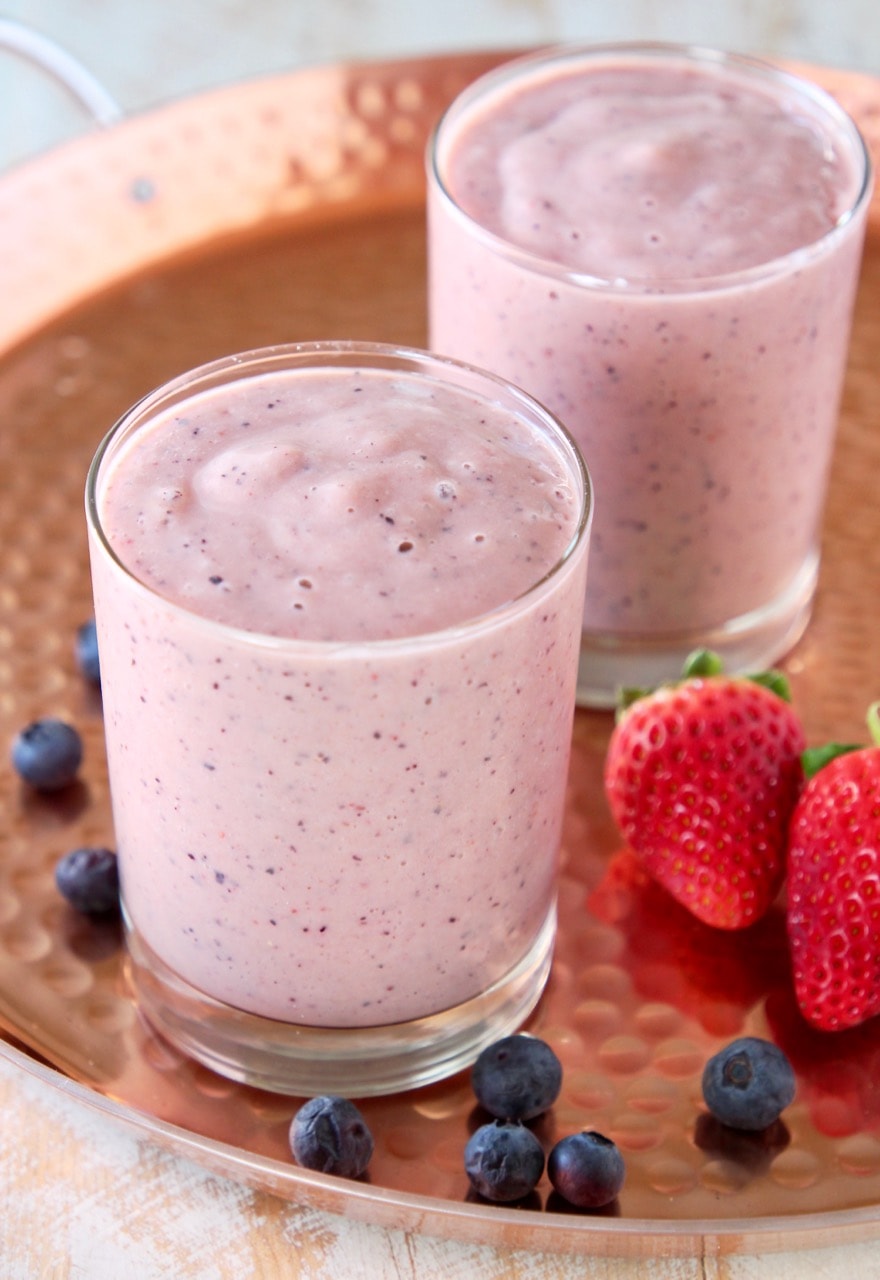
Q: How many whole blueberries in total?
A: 8